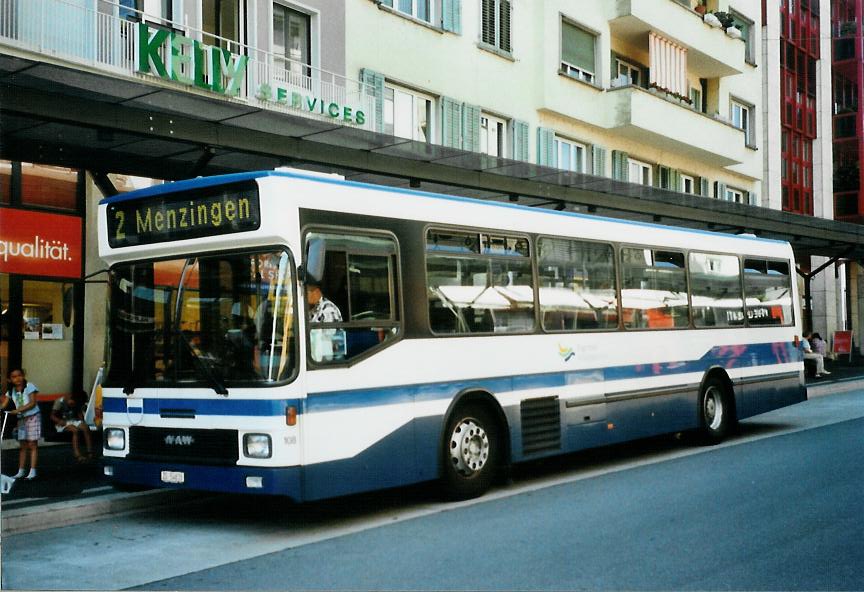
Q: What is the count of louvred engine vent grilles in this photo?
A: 1